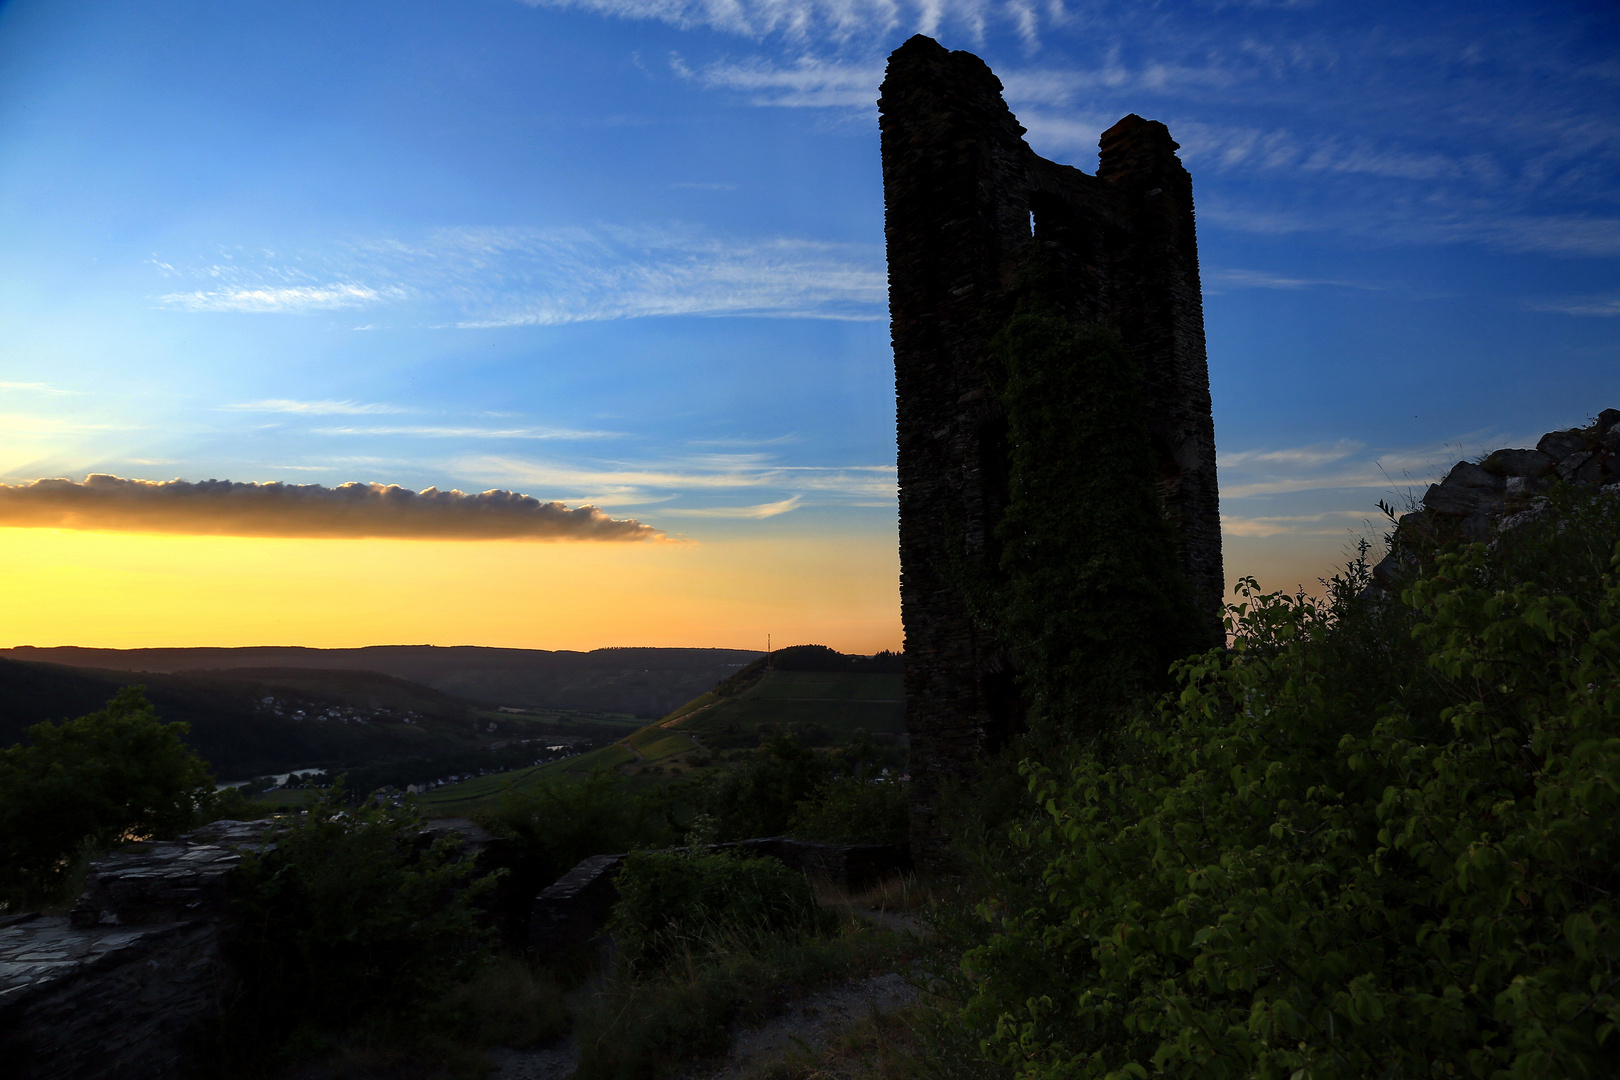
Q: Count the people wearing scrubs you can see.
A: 0